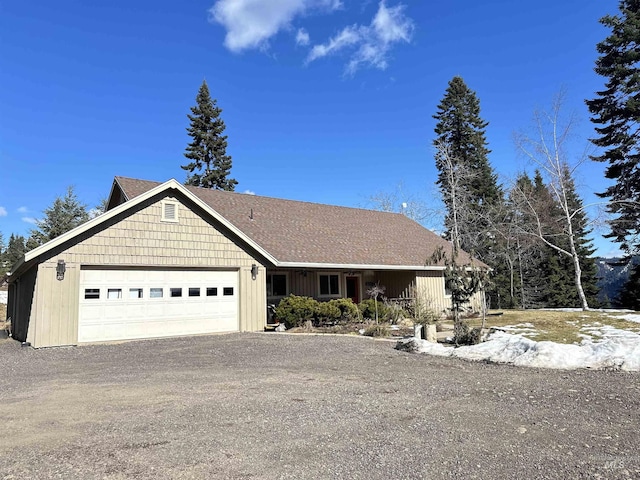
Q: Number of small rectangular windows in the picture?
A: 8